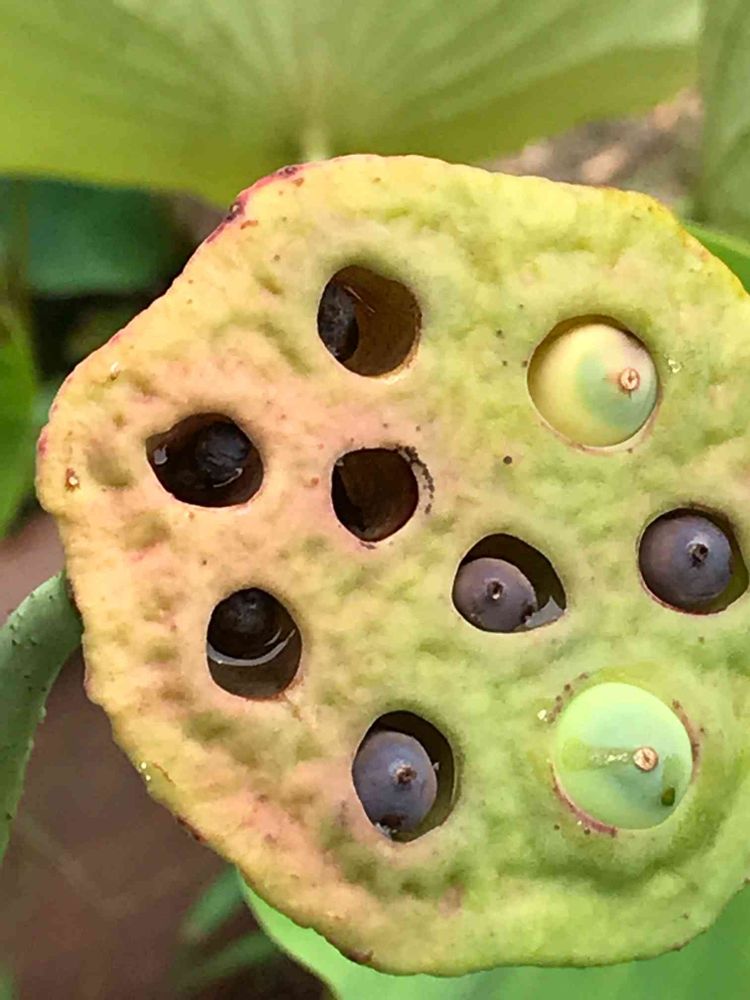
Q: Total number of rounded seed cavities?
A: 9